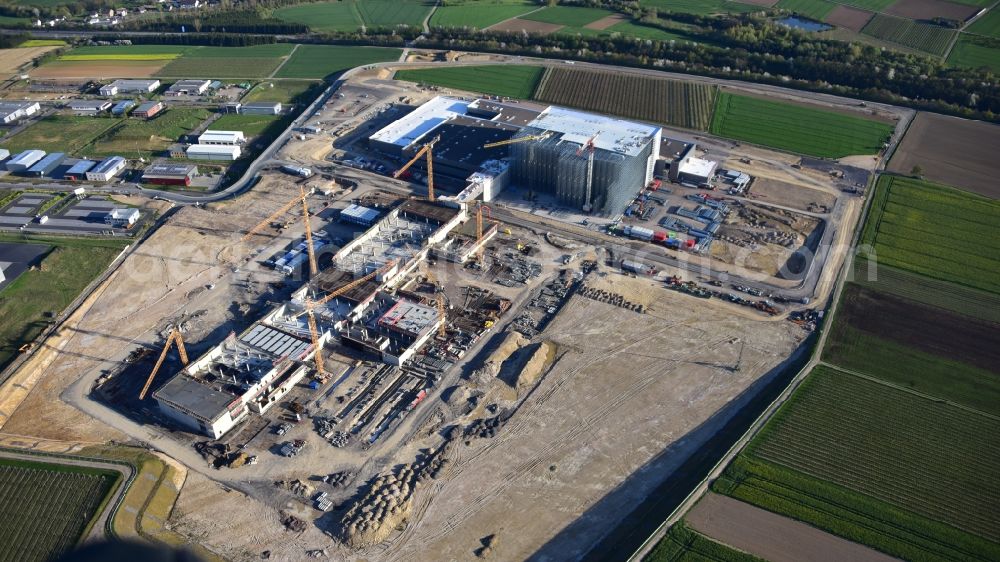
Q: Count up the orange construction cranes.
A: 6